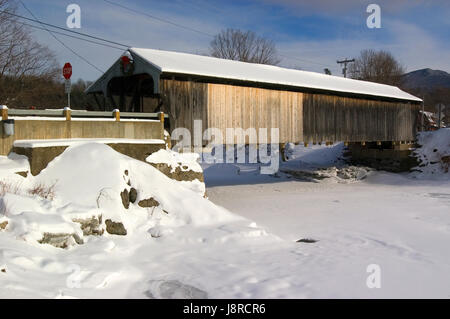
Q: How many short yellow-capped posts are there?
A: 4